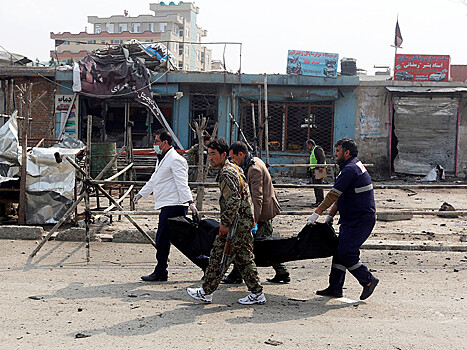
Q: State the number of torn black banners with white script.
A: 1